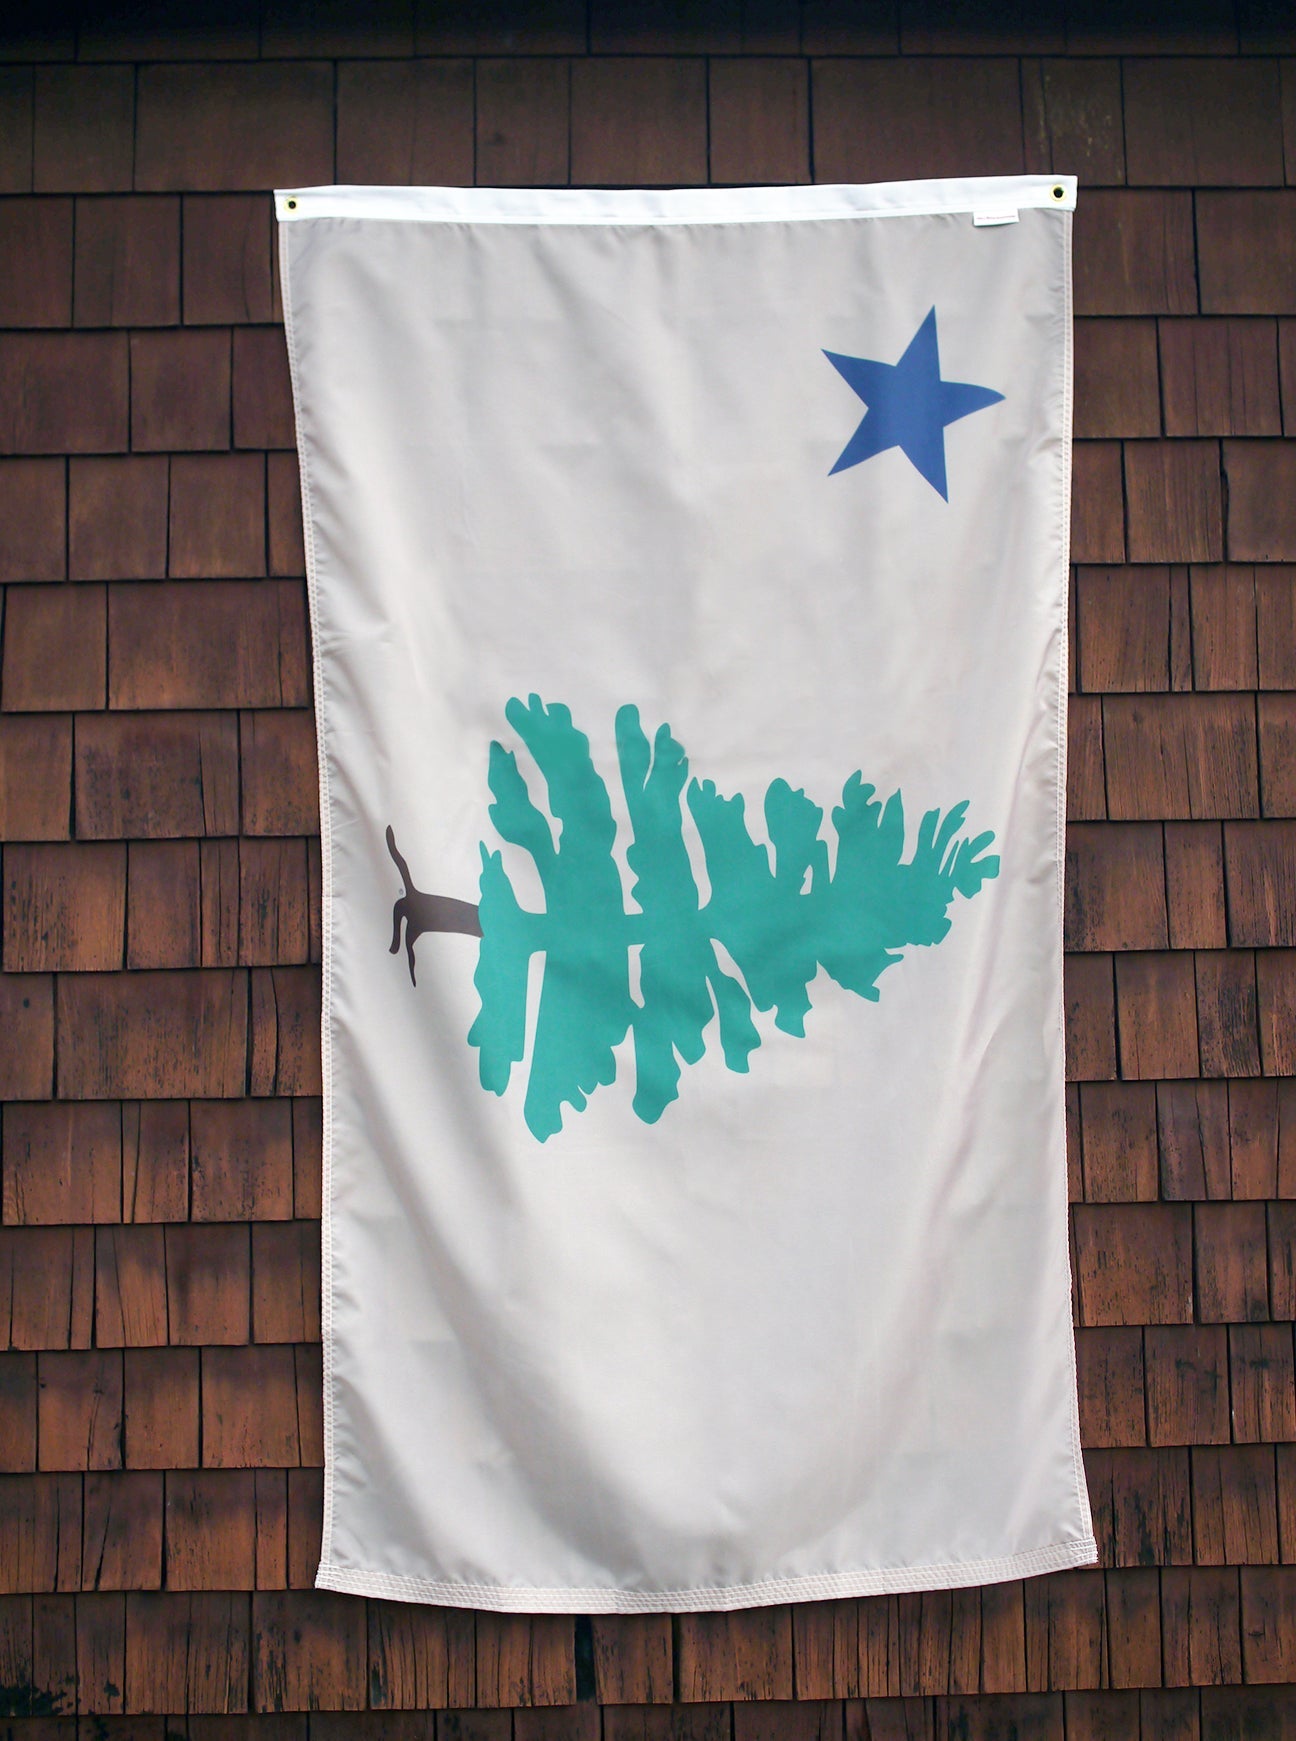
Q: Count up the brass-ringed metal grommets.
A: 2